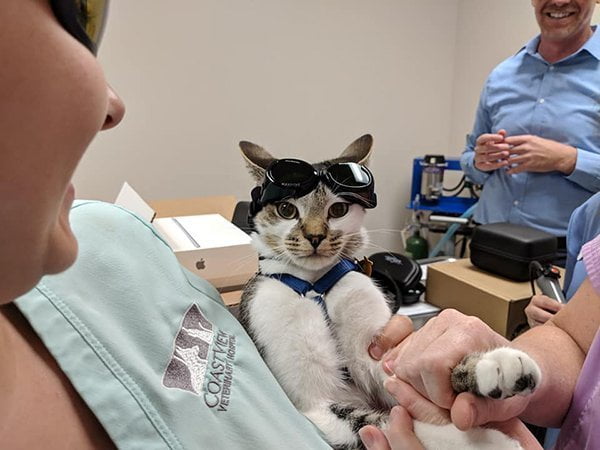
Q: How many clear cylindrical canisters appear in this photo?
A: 1